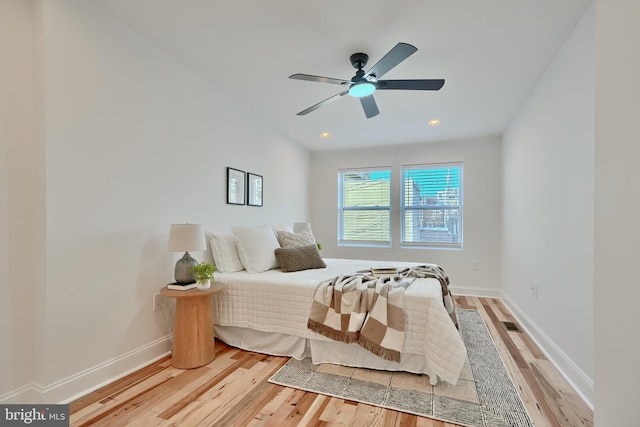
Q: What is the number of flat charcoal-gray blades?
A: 5